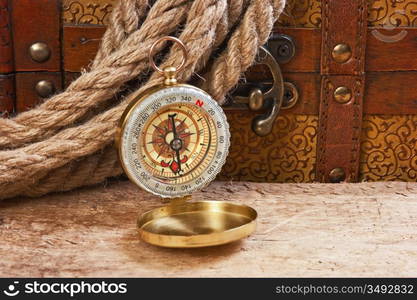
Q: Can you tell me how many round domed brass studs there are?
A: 5